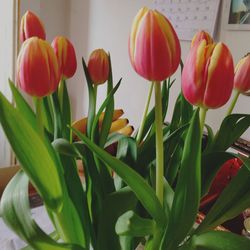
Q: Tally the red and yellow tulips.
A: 8